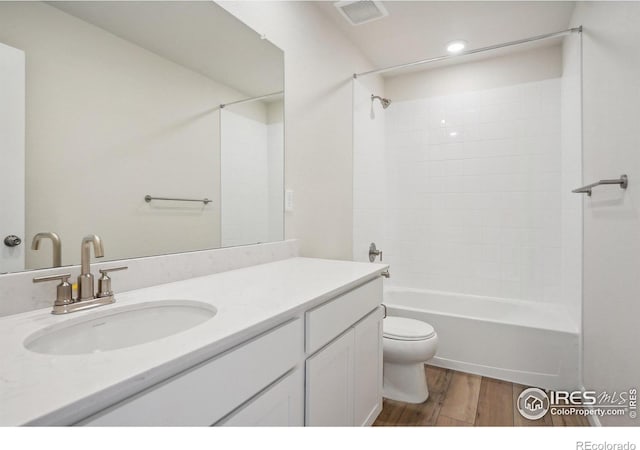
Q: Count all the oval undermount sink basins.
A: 1